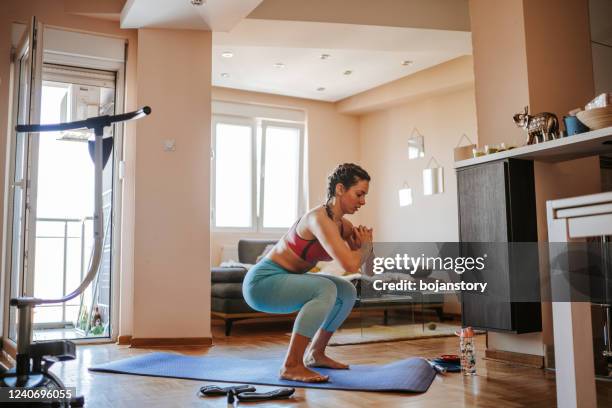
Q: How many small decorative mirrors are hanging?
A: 4